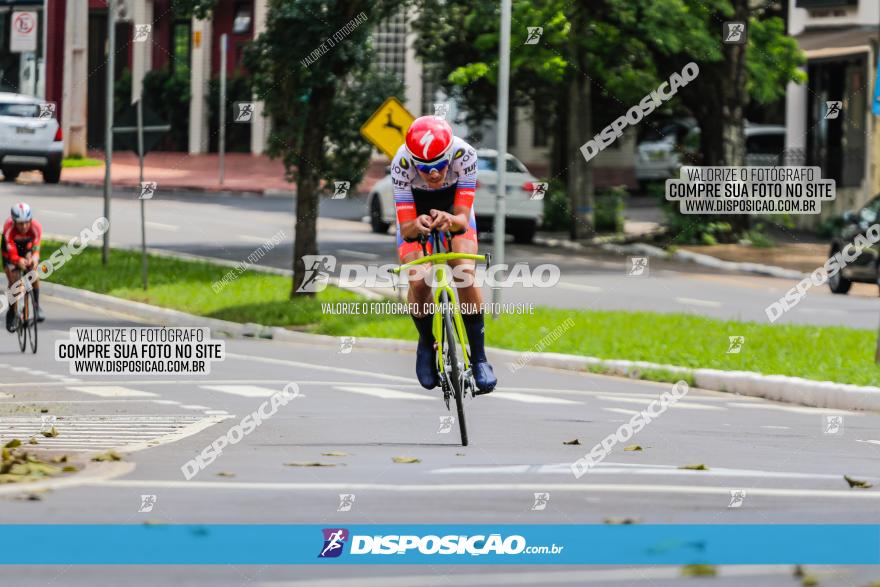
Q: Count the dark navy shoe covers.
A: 2